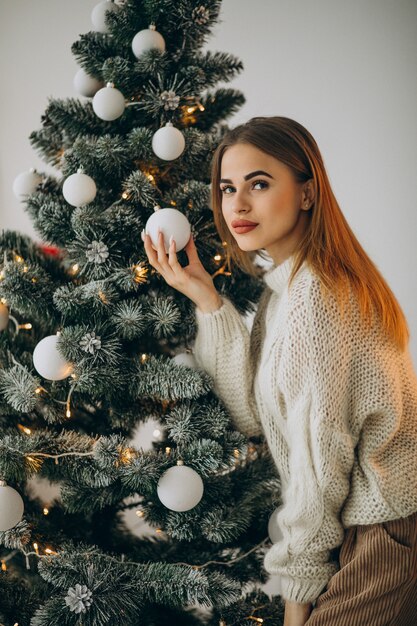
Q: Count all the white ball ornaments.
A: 14